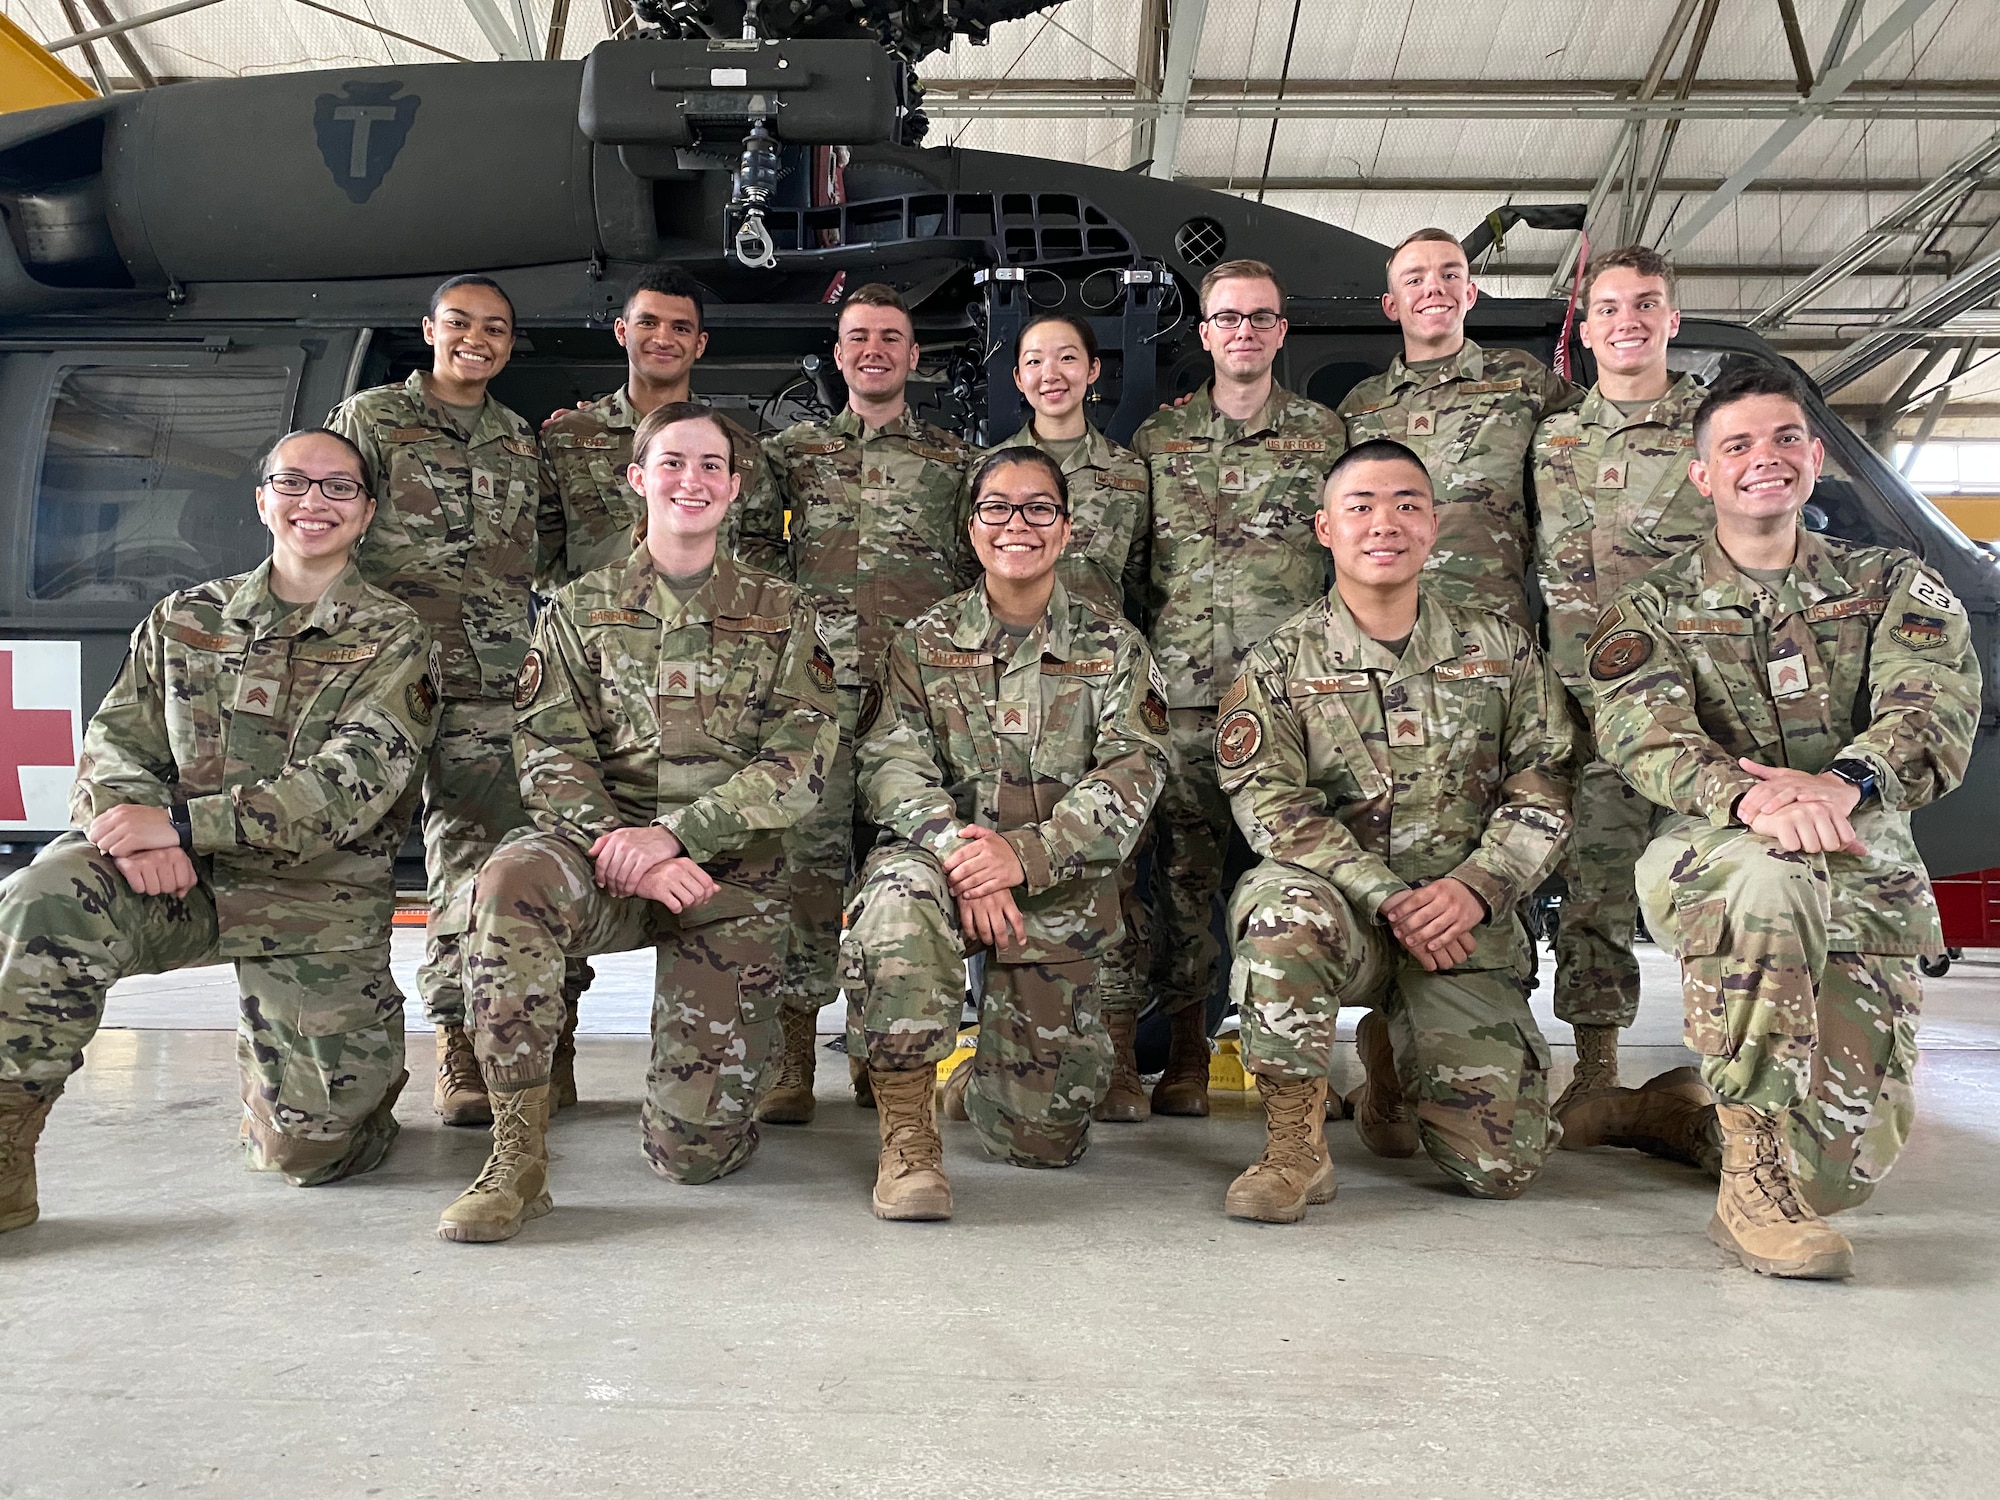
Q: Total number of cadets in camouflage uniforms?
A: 12